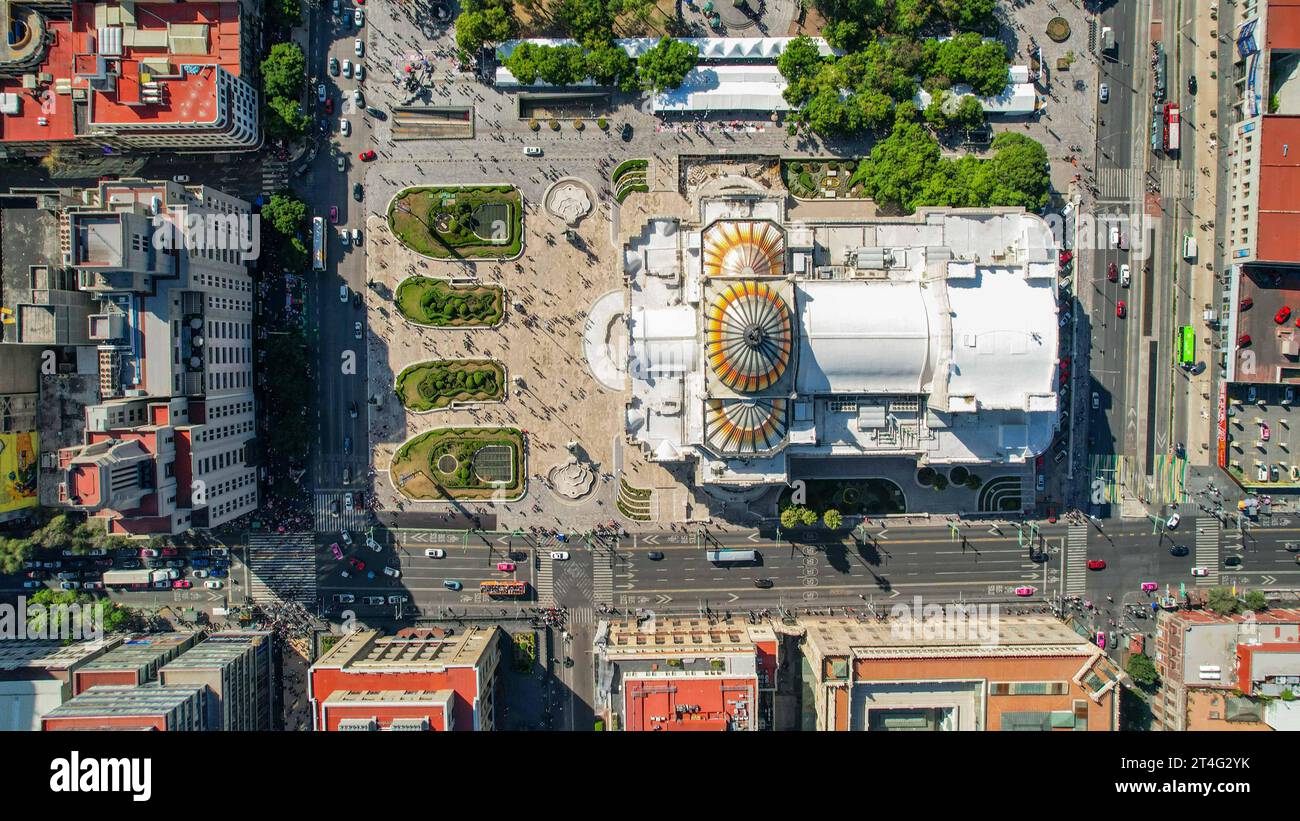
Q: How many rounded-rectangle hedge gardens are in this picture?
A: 4